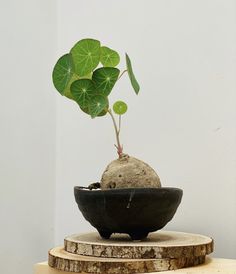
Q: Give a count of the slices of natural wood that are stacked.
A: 2